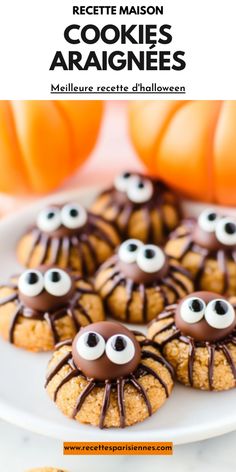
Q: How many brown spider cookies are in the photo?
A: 7